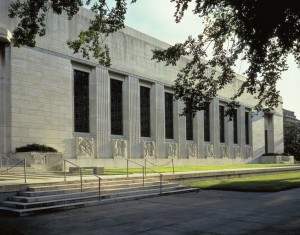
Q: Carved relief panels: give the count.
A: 9